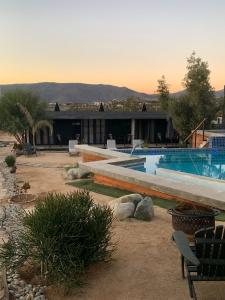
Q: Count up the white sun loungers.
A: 3